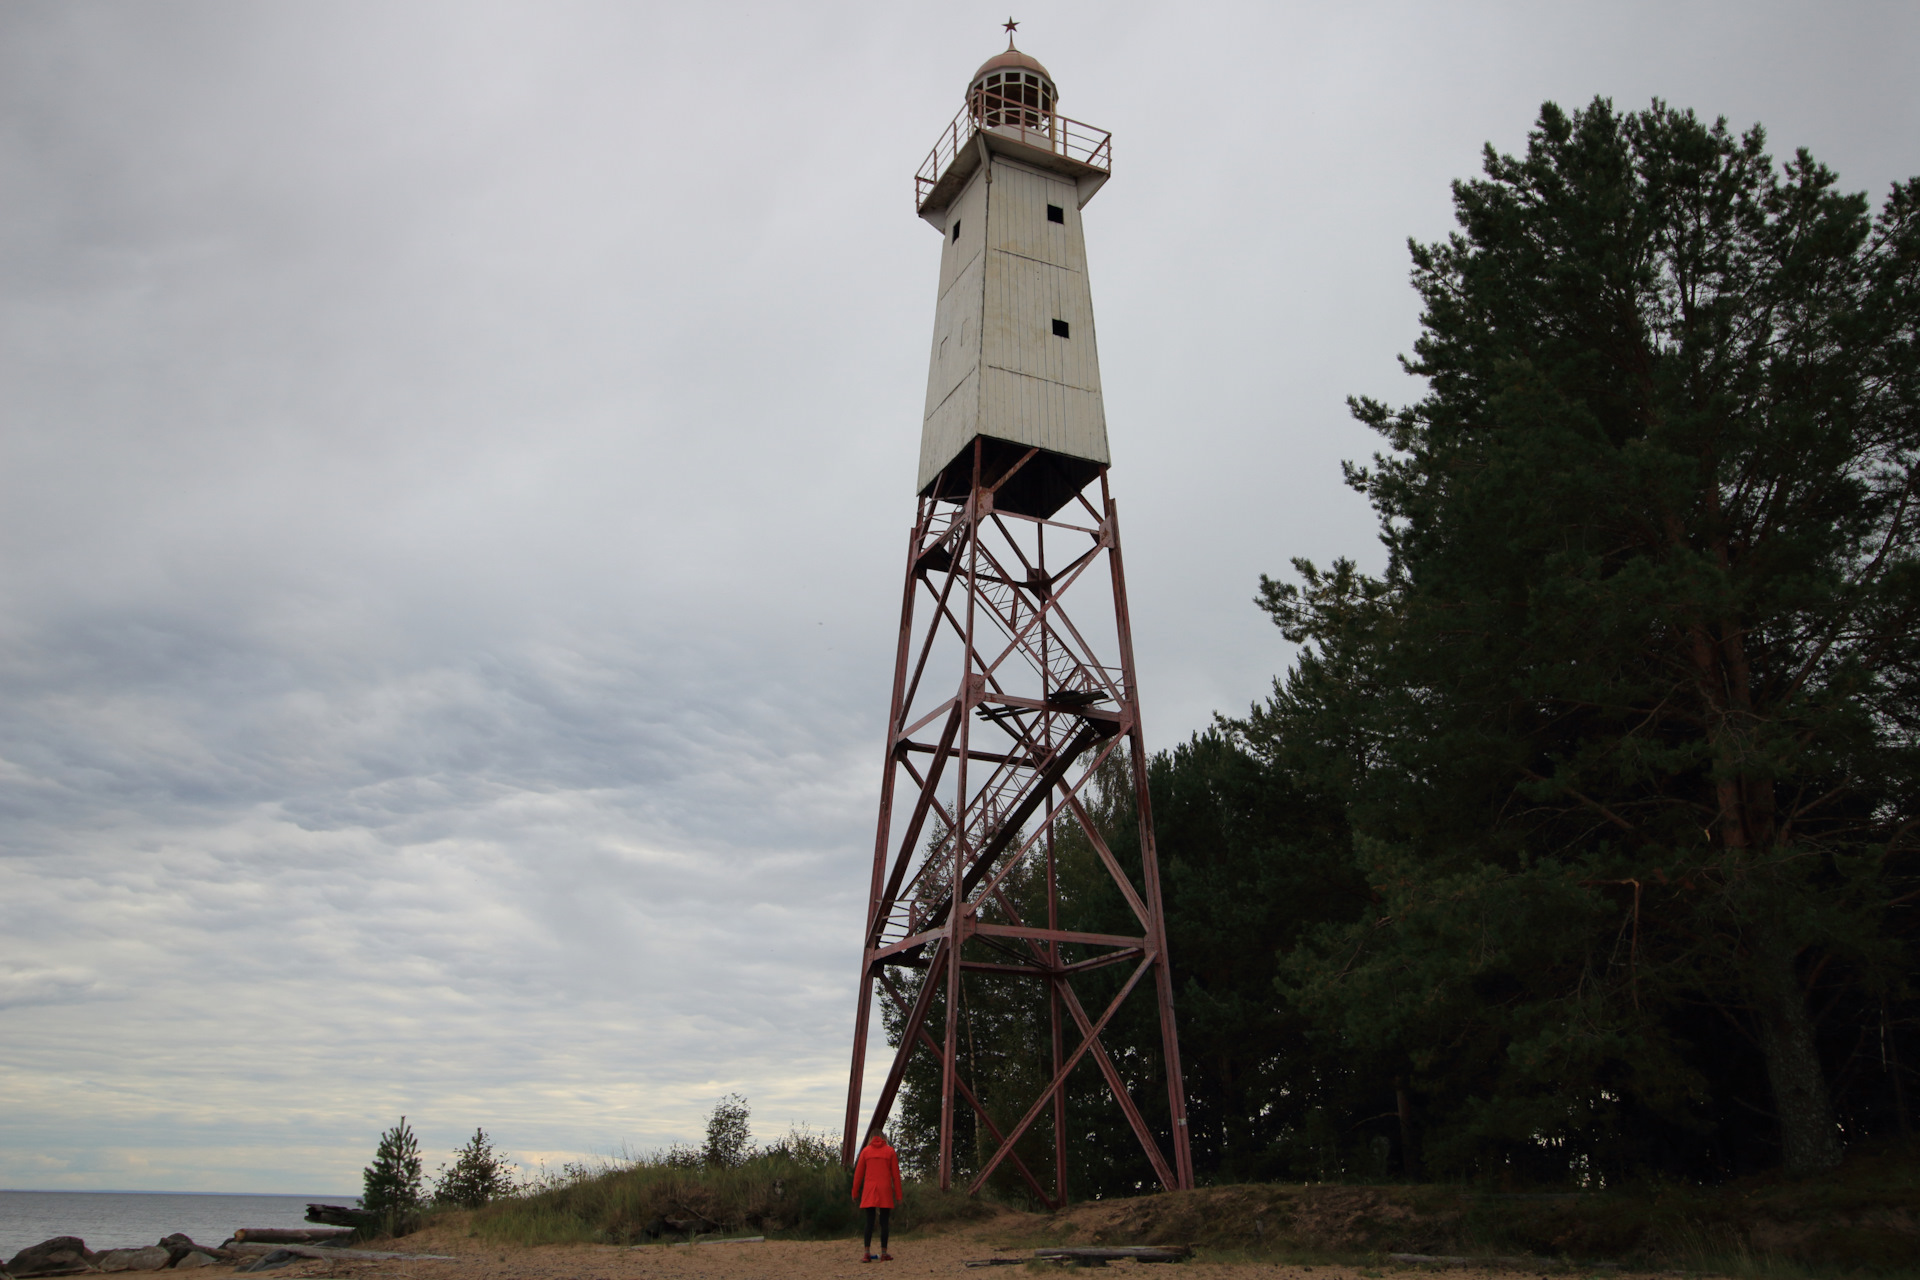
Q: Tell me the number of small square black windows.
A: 3